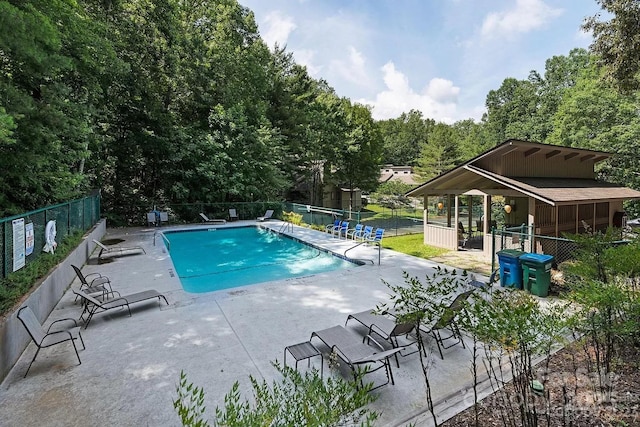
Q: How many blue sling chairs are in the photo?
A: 5